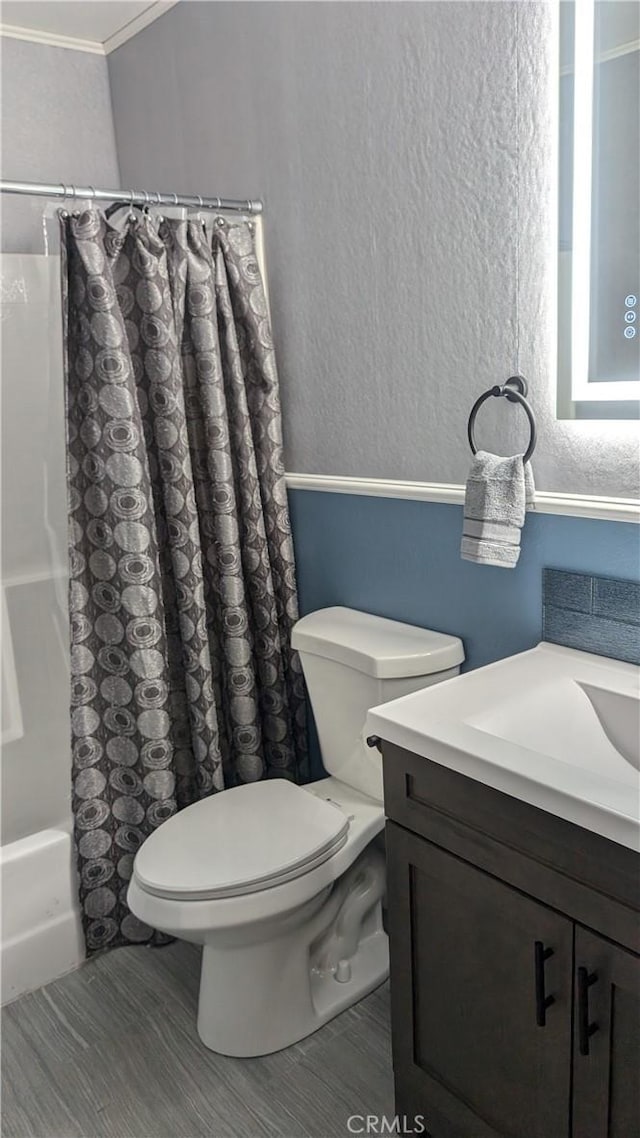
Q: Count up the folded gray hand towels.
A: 1